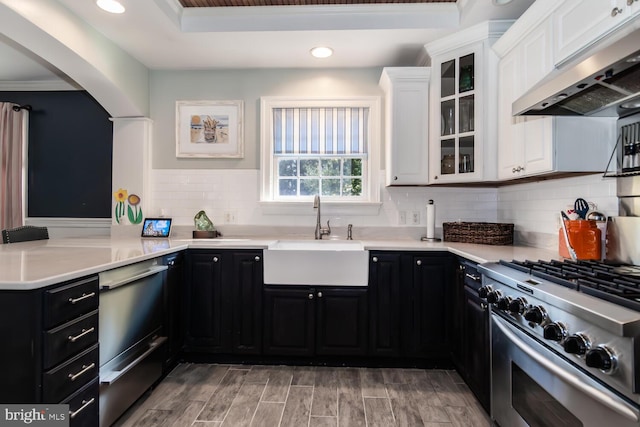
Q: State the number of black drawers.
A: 5